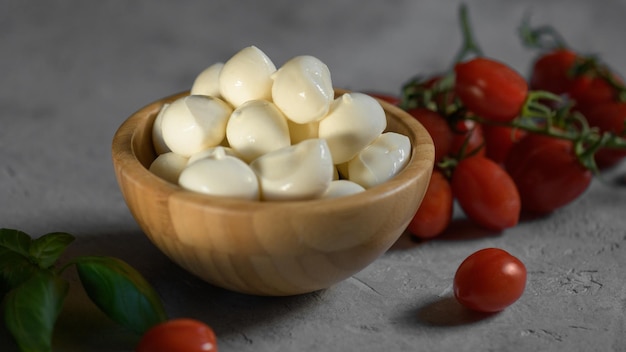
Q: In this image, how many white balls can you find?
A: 14